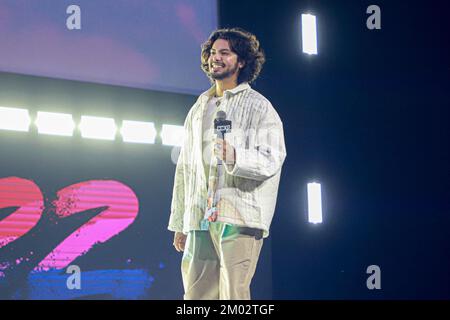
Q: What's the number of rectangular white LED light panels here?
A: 7